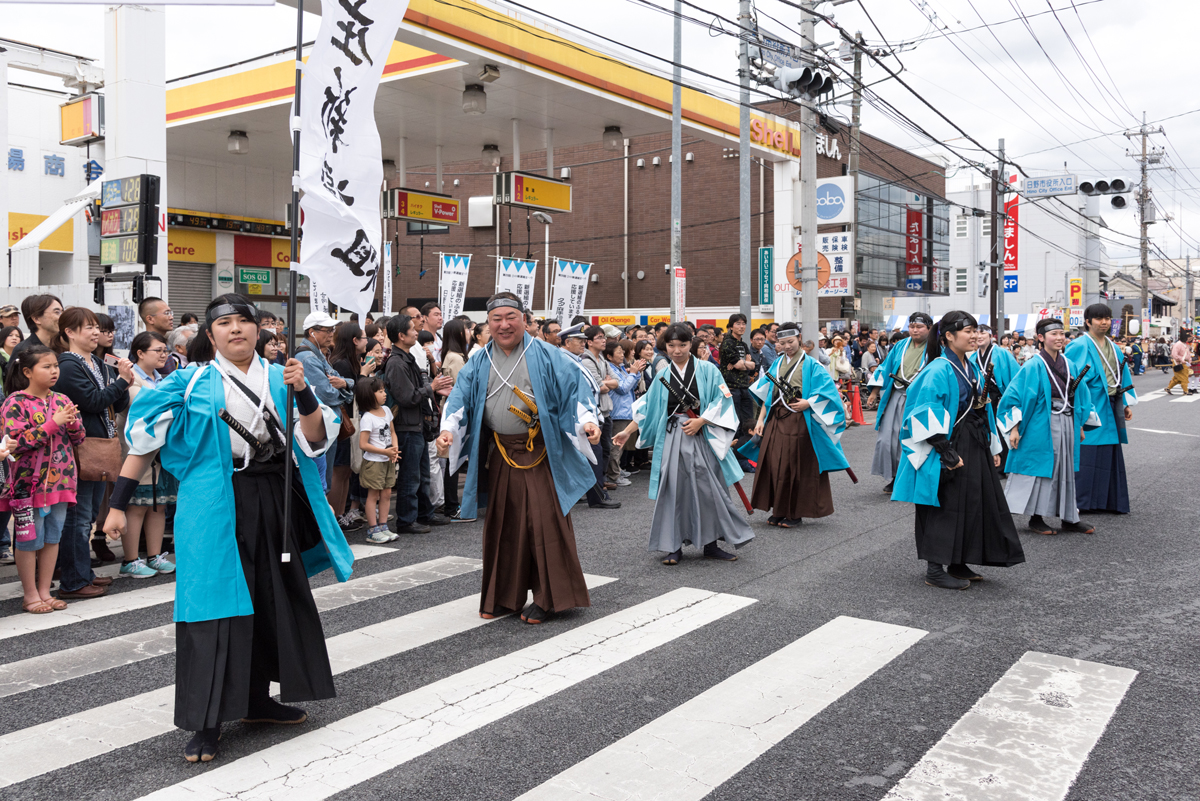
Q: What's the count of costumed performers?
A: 9